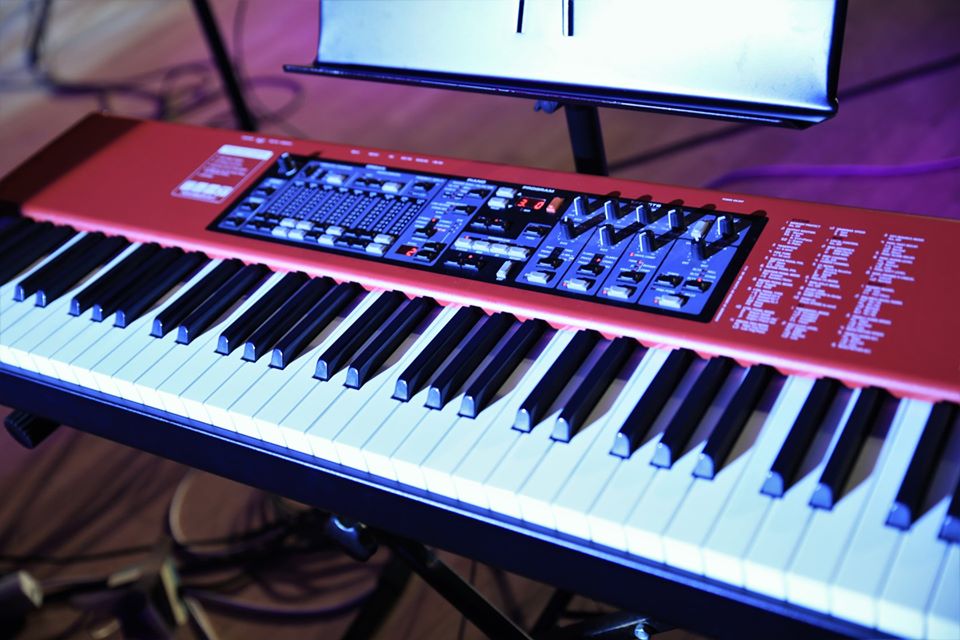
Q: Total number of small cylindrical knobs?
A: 10